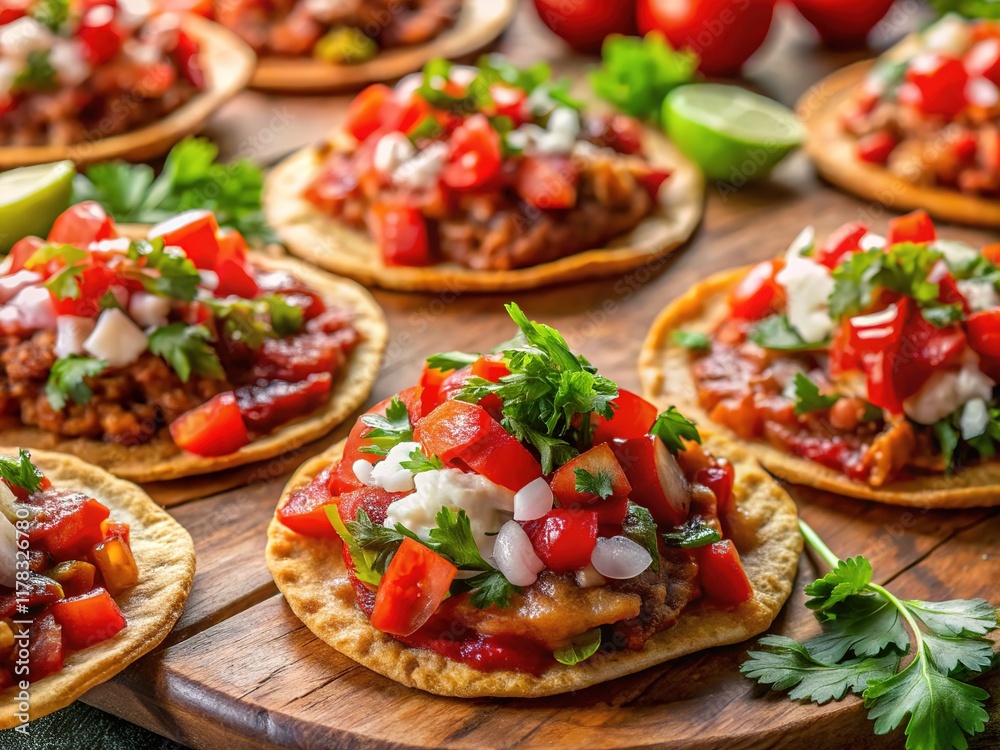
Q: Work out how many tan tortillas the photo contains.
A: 8